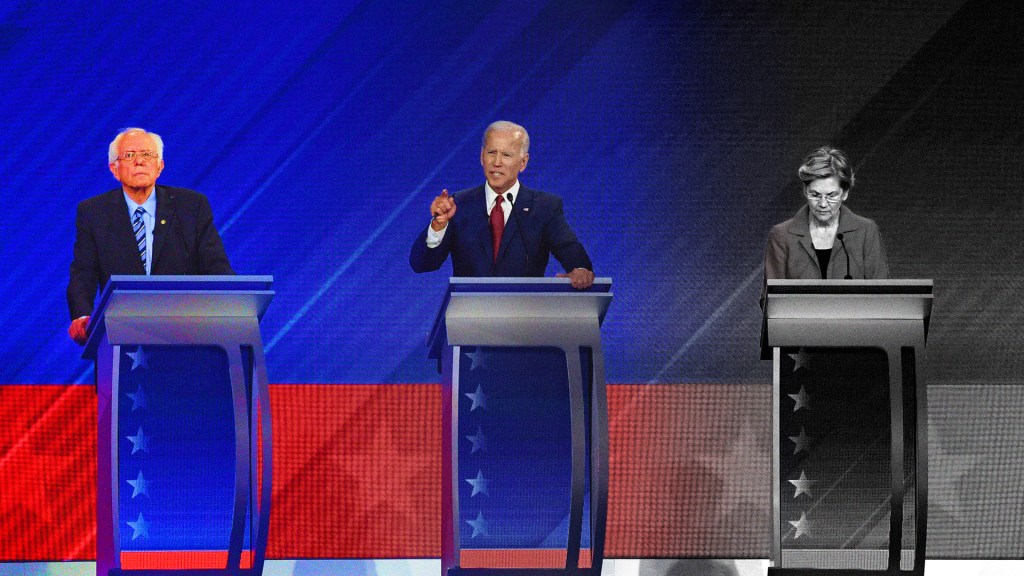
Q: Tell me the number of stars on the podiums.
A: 15